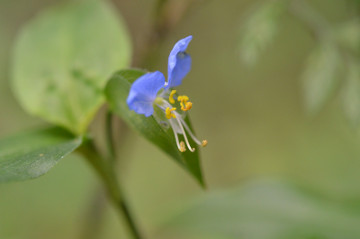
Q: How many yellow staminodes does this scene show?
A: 3